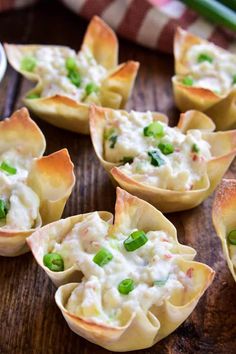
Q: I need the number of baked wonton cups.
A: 6